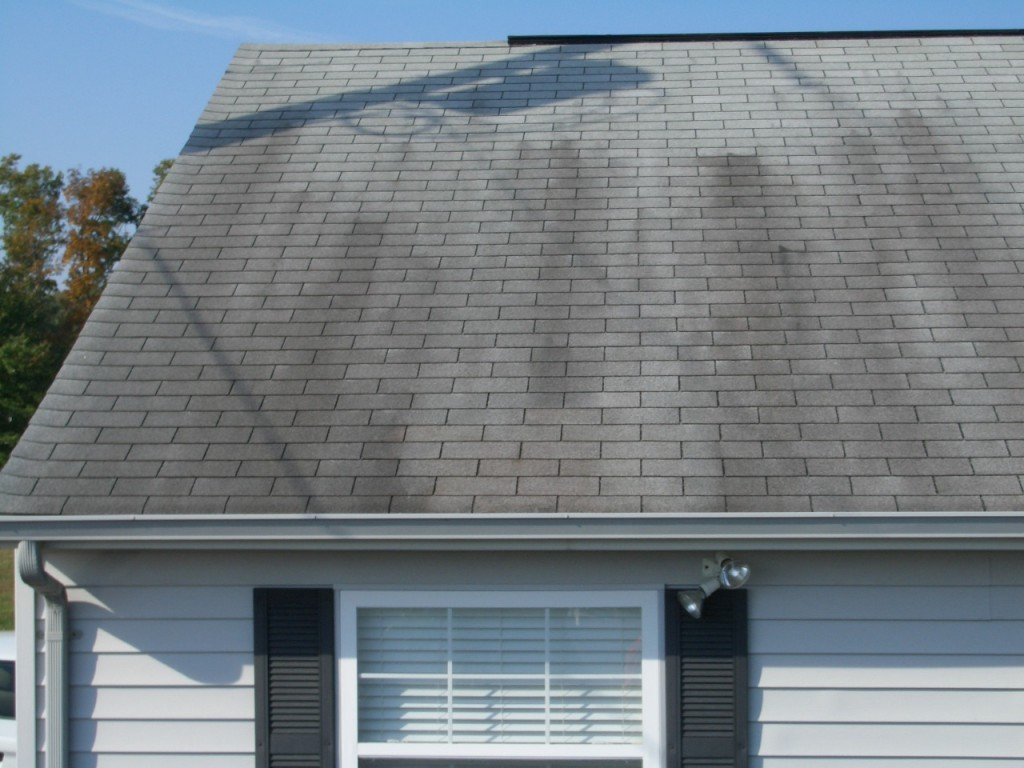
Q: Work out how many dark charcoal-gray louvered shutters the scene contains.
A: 2